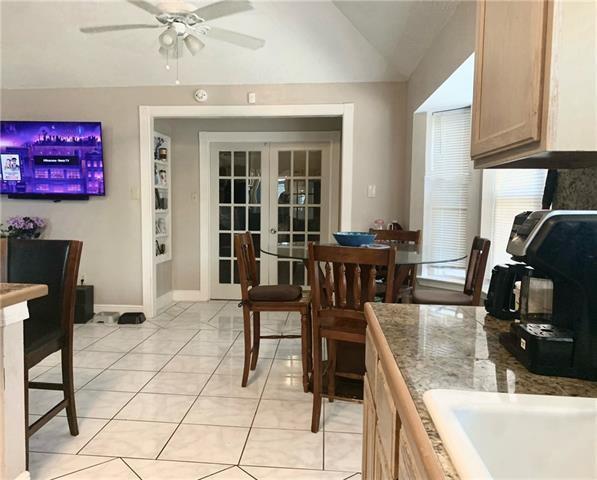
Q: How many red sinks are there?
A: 0